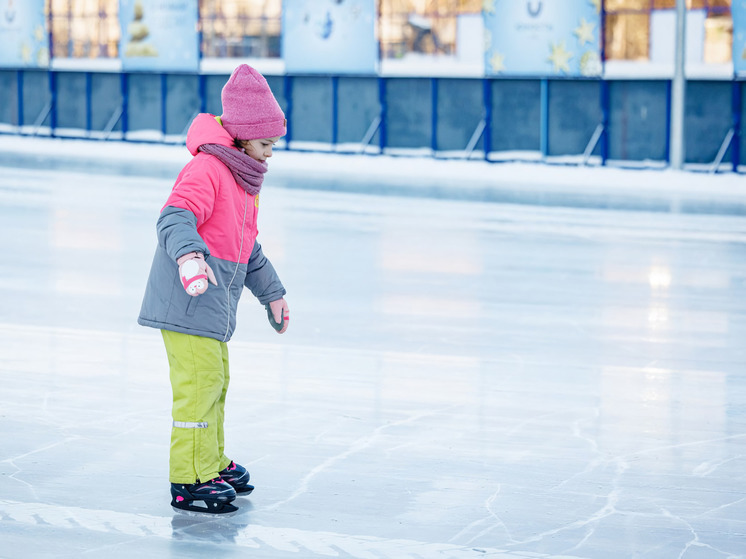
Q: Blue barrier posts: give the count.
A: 15